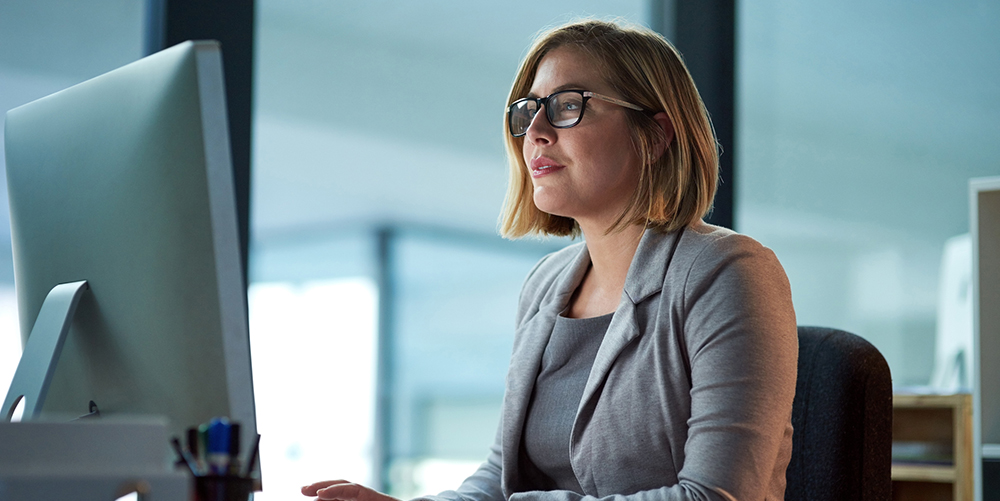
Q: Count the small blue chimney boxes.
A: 0